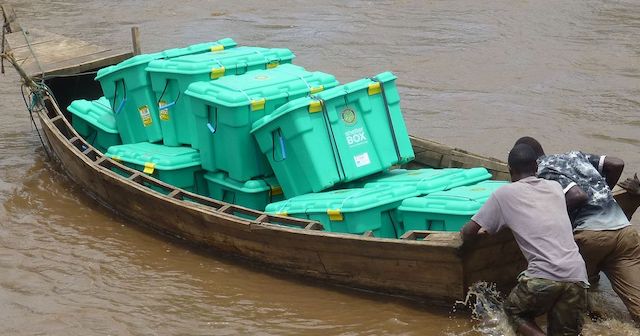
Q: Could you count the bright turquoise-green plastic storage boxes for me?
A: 10